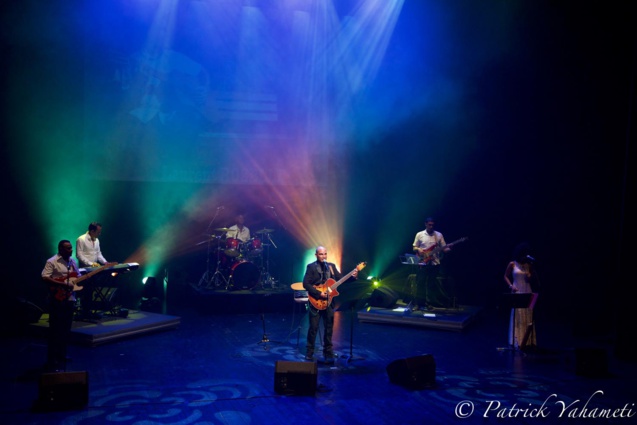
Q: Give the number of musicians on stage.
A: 6